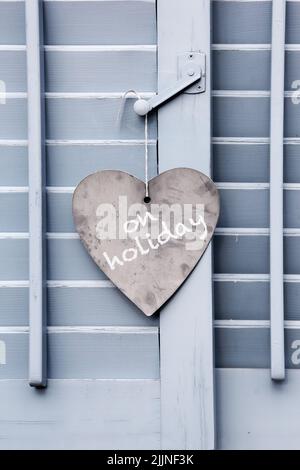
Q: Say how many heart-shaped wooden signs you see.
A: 1